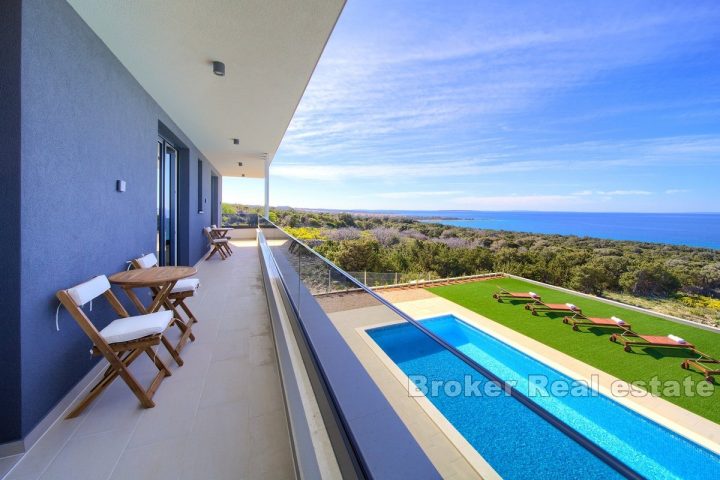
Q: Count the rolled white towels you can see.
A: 4